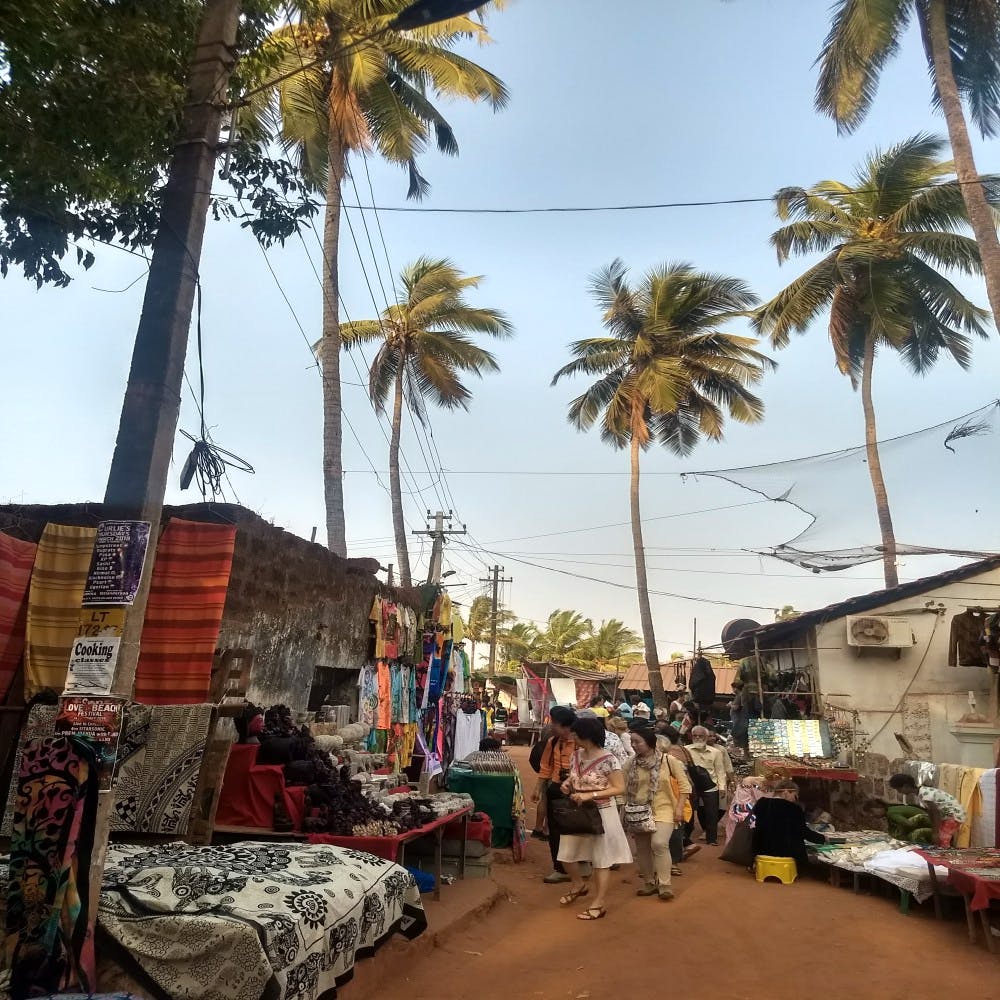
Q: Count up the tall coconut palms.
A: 5